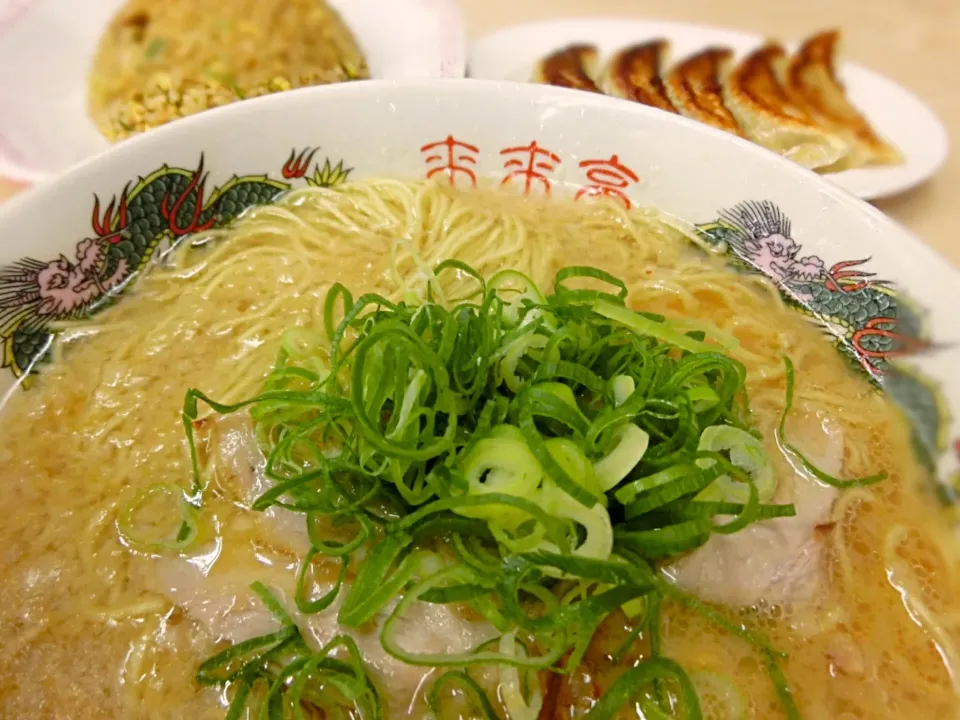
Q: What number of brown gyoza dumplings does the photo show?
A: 5